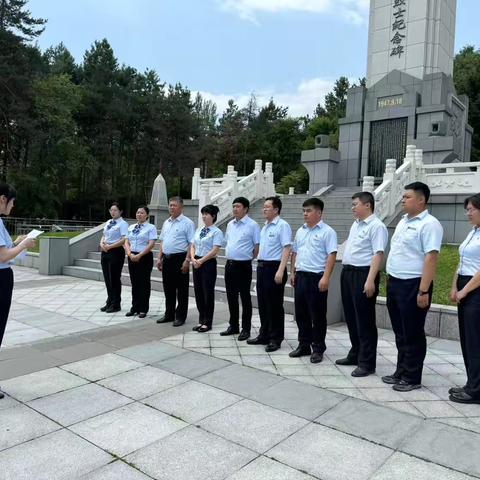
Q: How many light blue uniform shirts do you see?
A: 11